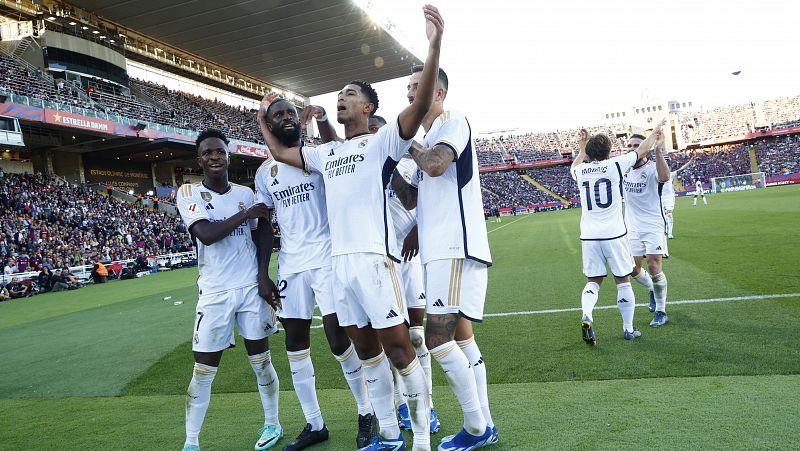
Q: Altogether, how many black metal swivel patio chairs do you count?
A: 0